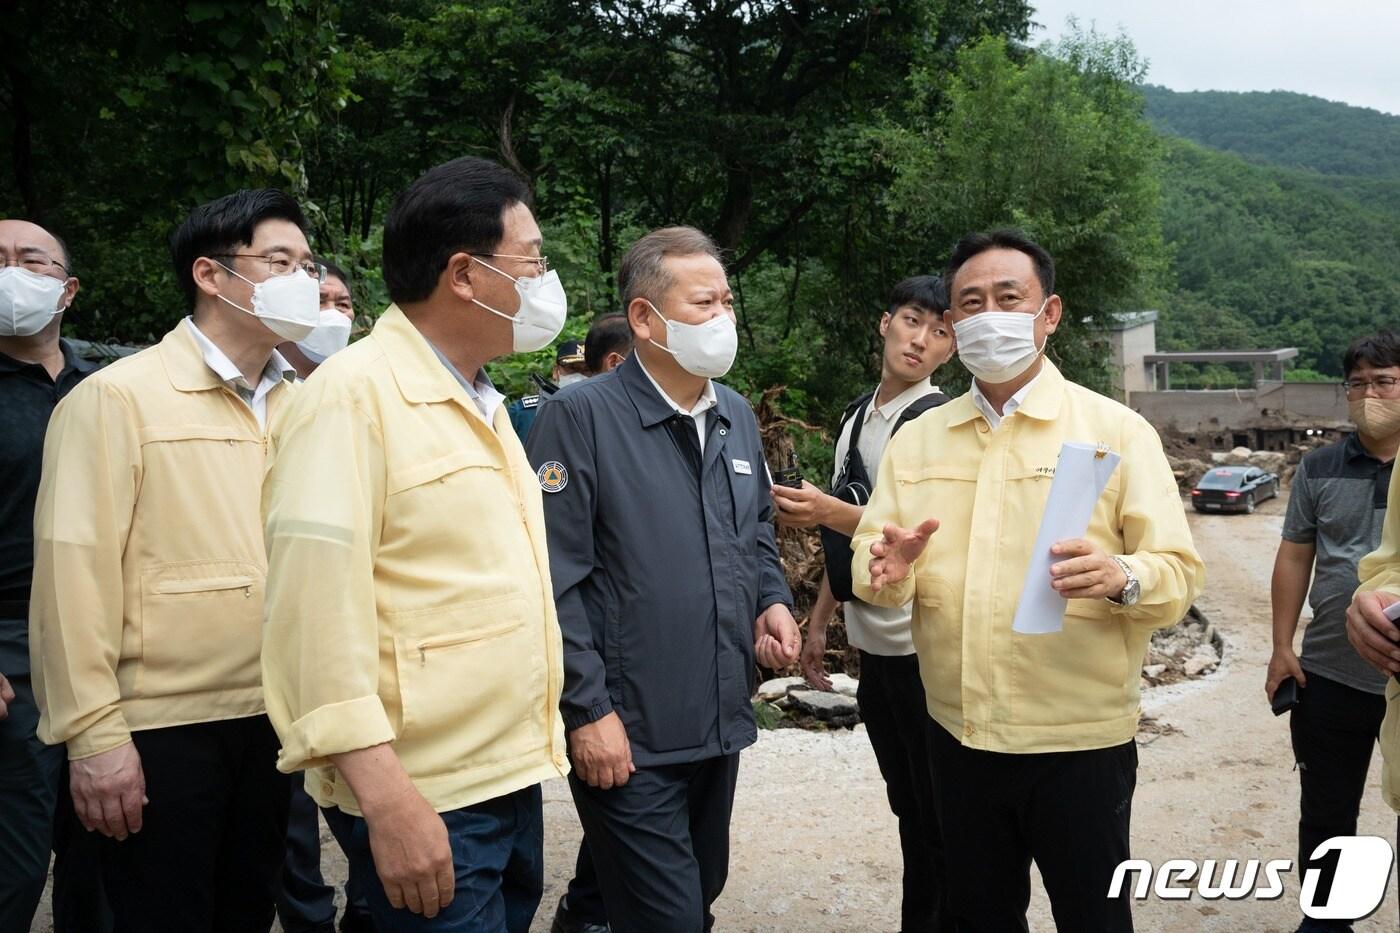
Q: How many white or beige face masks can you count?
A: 8